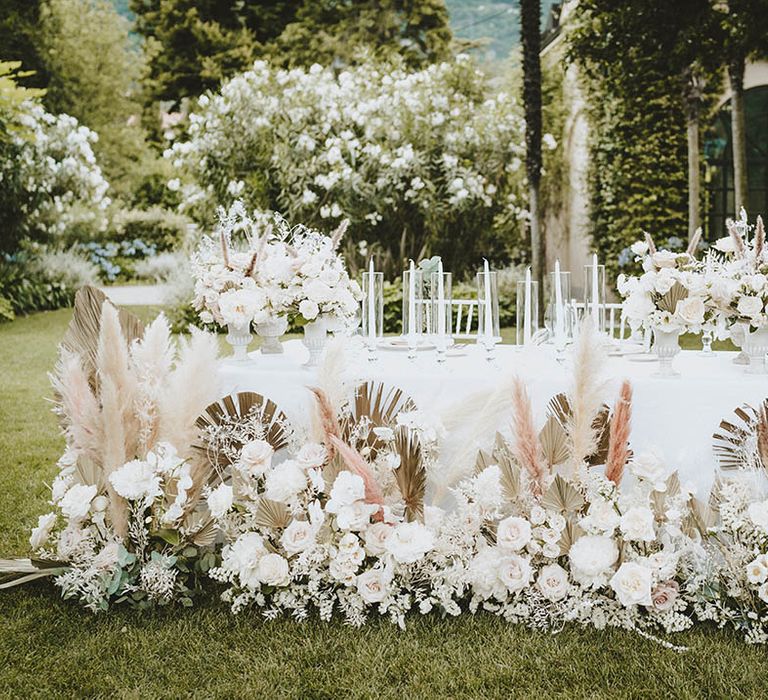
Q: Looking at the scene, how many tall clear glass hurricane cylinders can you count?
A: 7